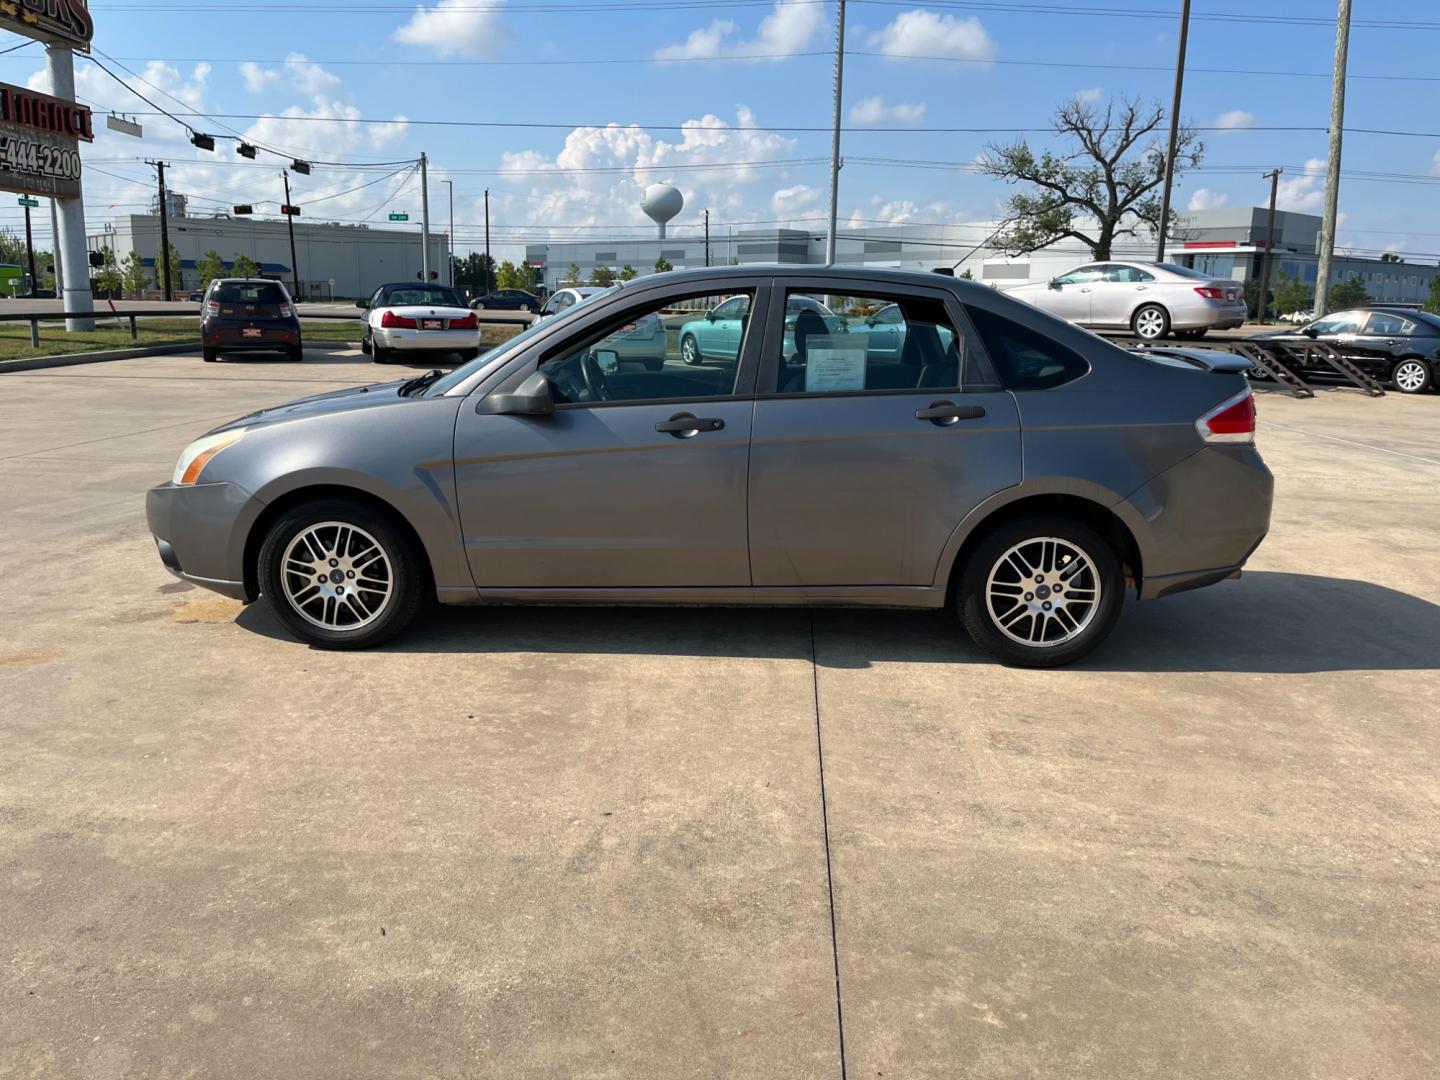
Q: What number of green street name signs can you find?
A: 2